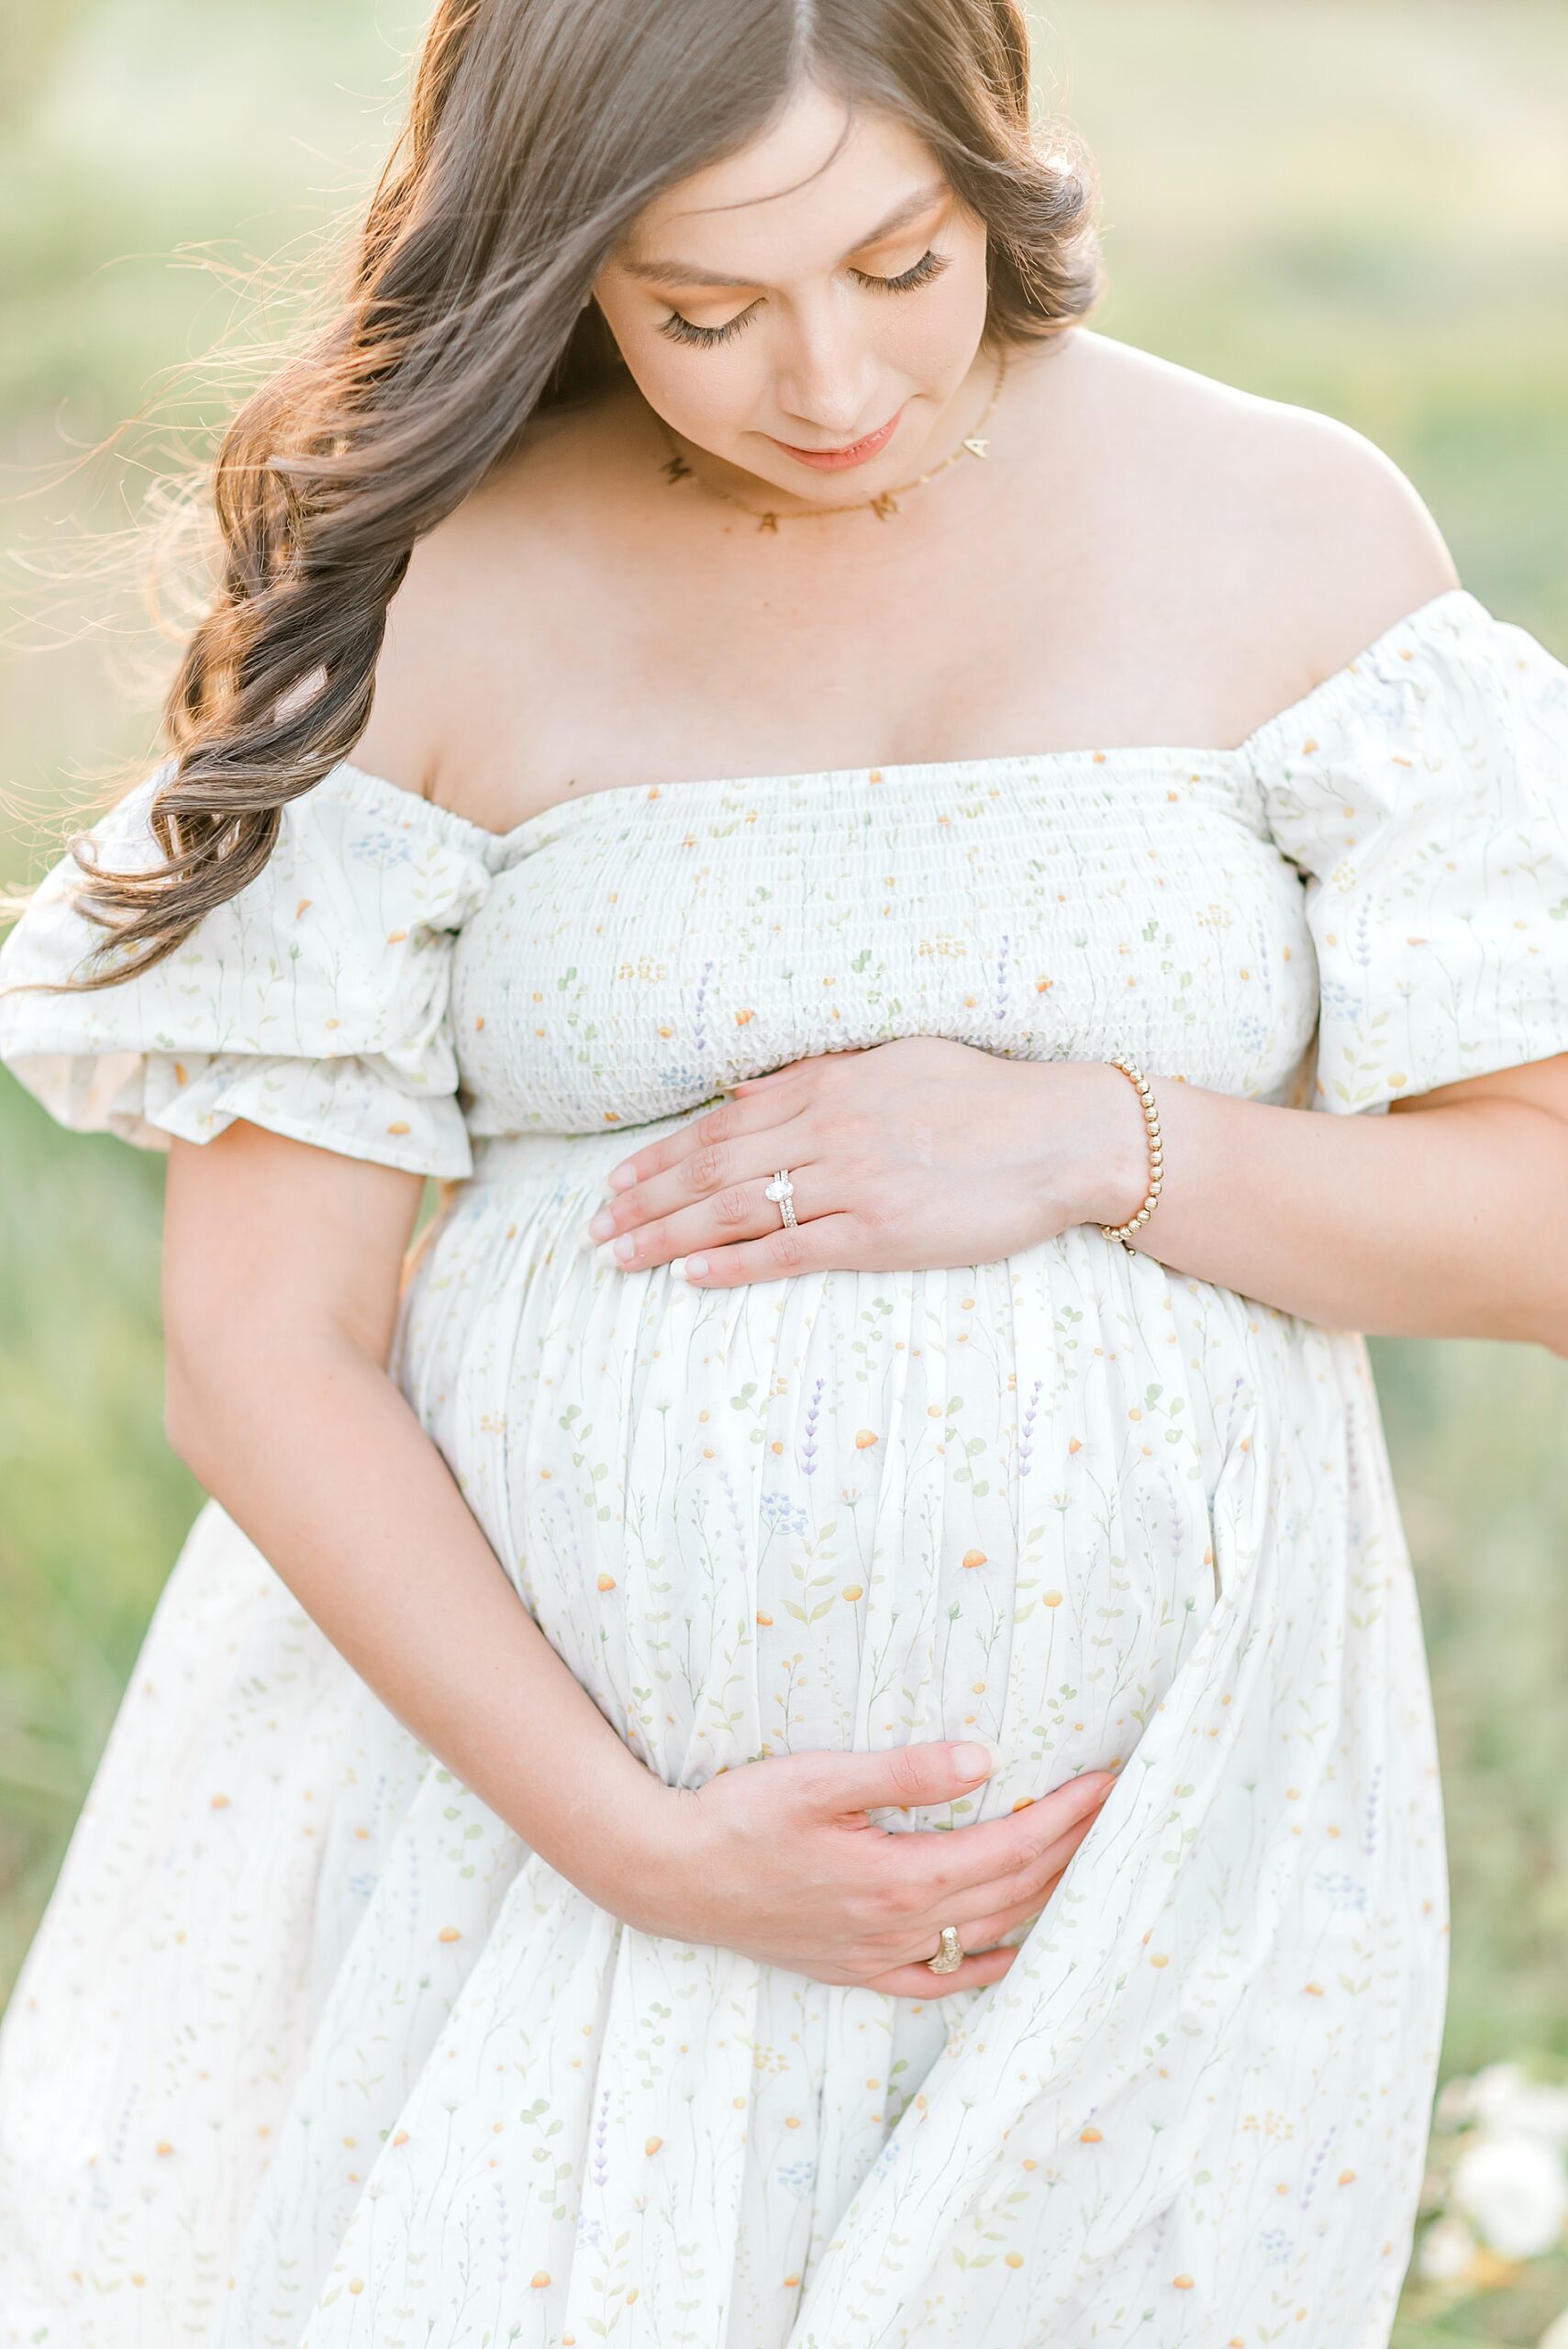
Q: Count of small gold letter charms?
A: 4